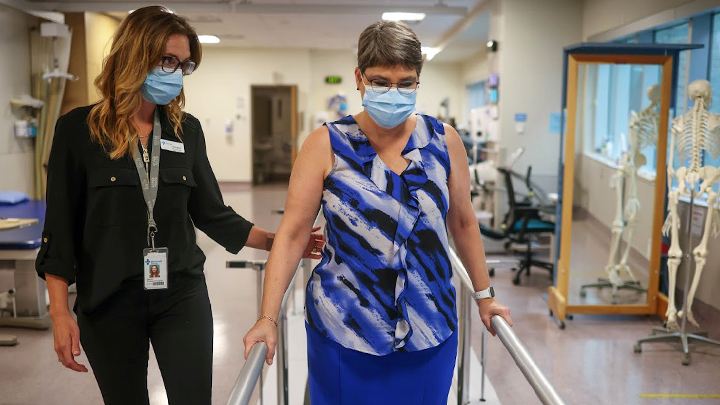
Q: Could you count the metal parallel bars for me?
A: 2